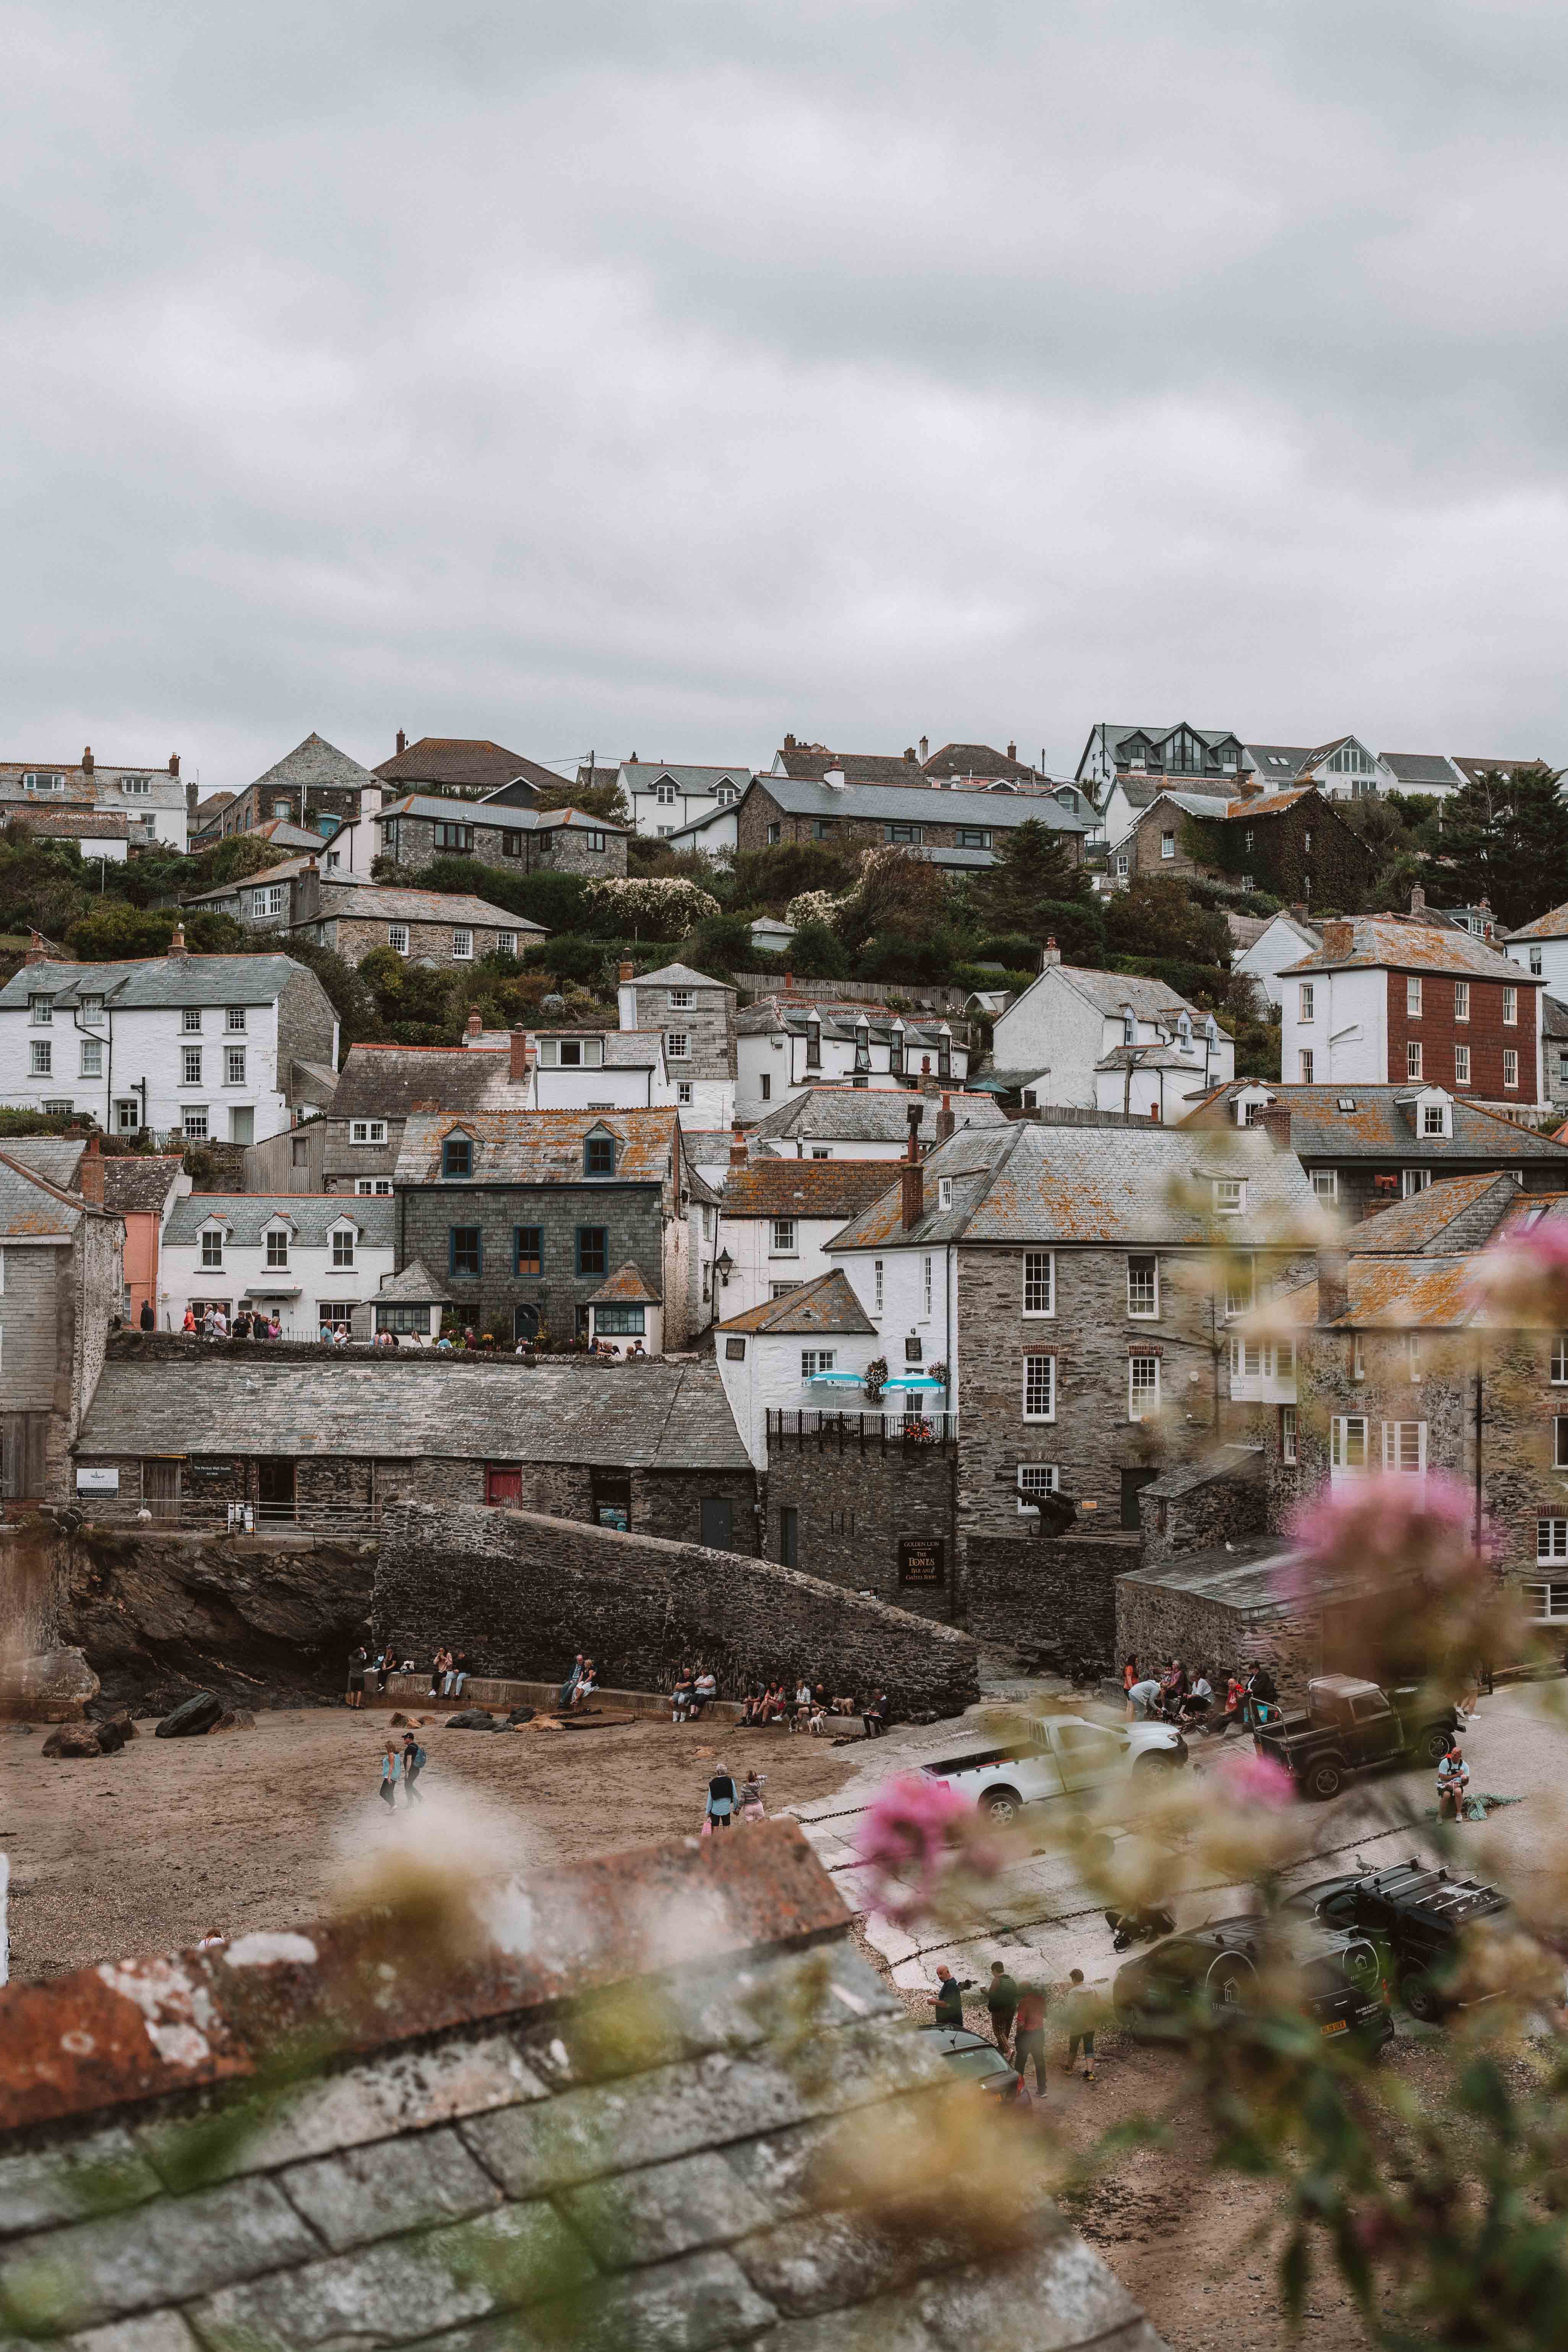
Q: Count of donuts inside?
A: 0